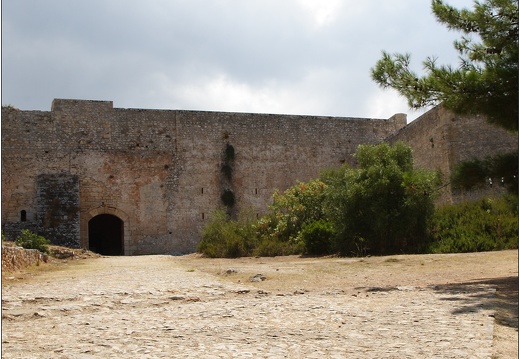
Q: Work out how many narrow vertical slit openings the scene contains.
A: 4